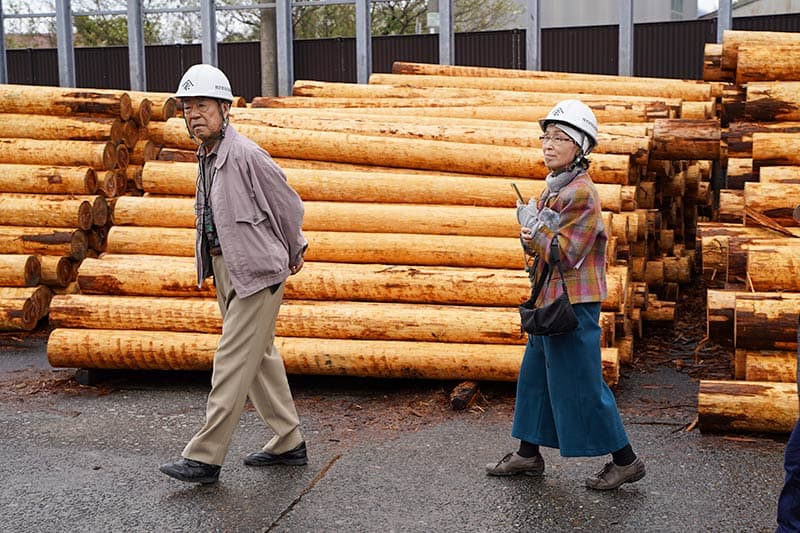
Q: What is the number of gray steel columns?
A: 10